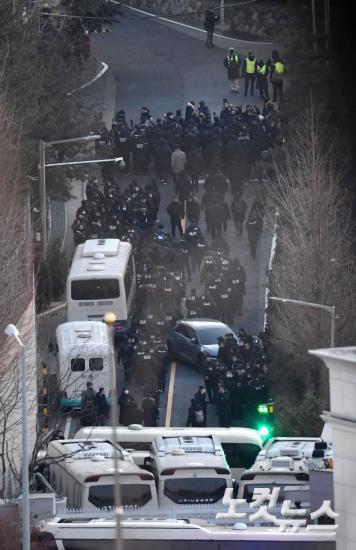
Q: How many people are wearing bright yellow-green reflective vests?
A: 4